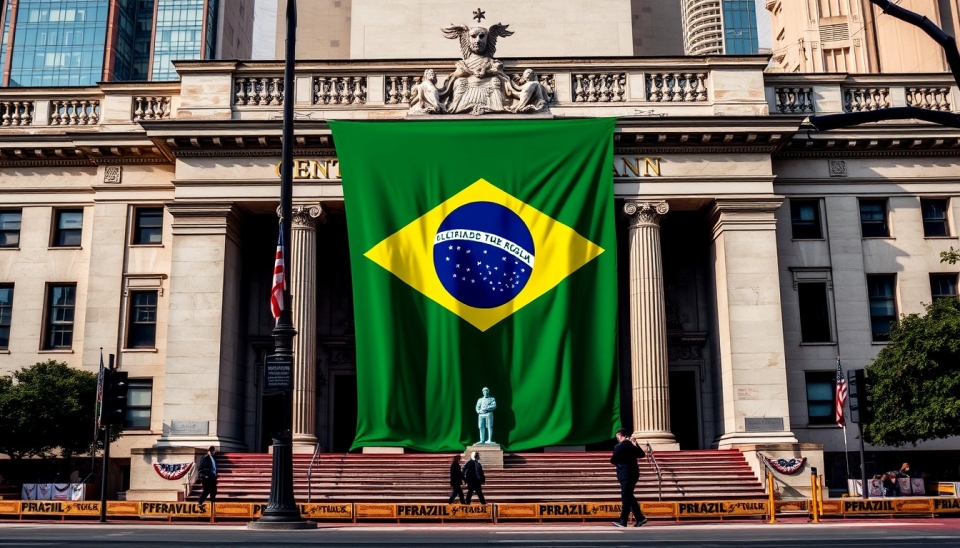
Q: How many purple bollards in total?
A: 0